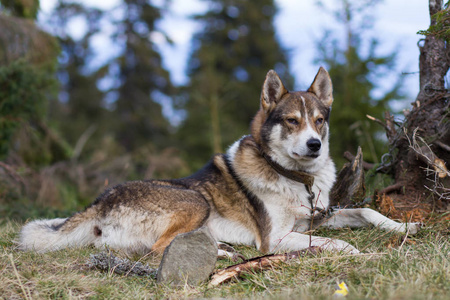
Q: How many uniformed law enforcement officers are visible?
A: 0